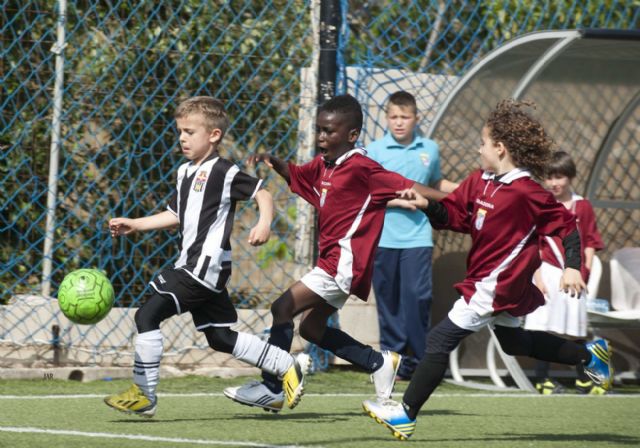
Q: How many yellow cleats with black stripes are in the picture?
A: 2